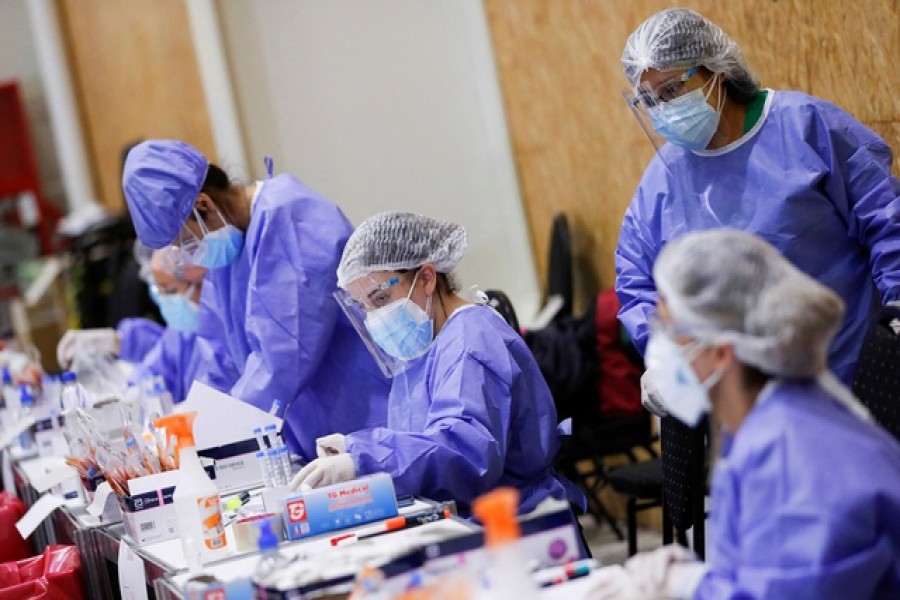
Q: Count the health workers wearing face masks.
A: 5